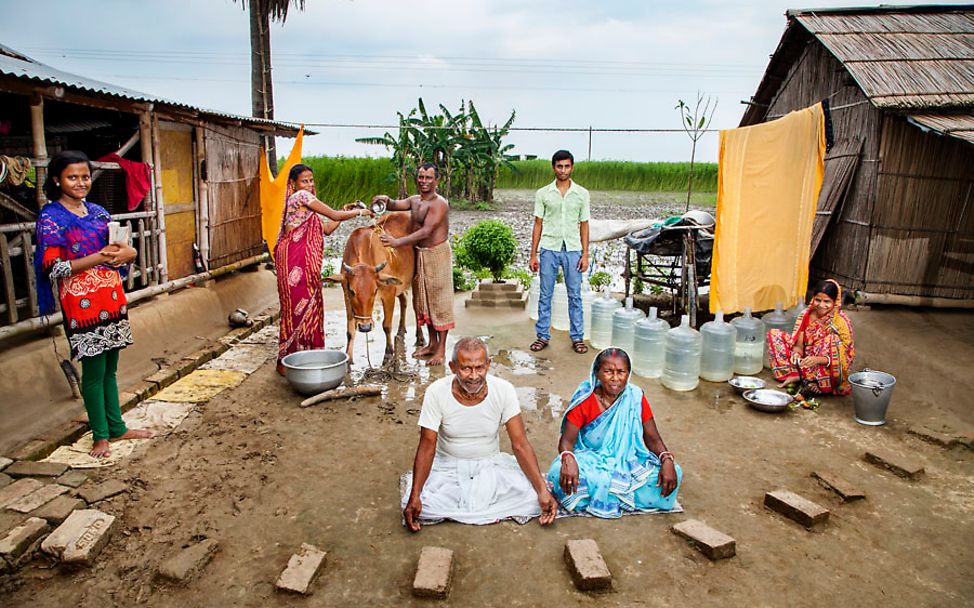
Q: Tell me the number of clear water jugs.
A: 11